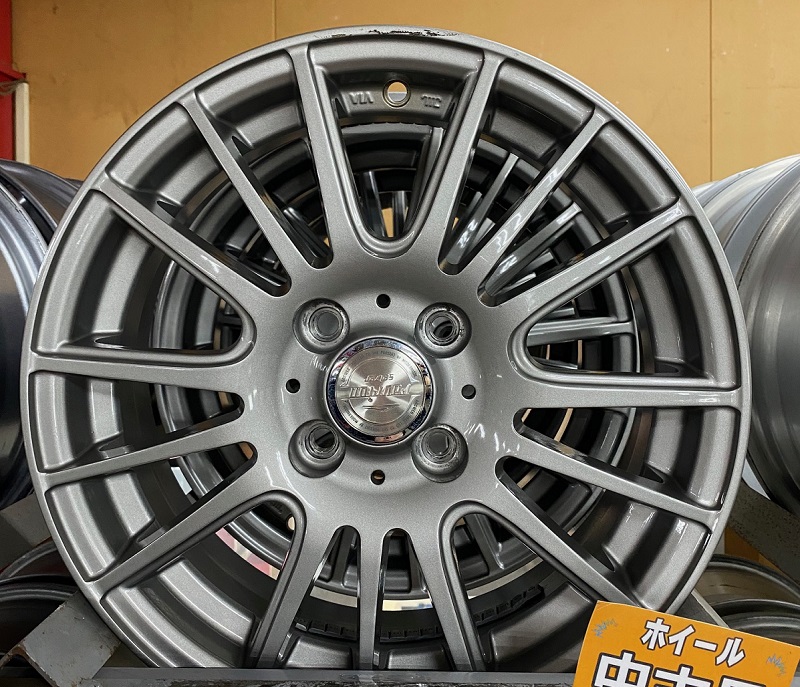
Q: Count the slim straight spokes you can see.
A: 15